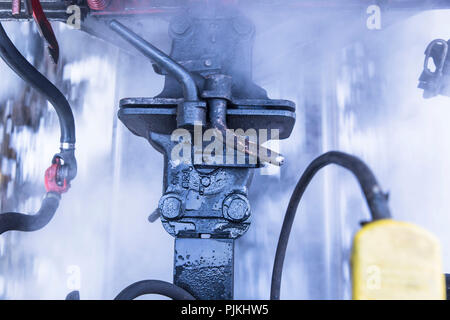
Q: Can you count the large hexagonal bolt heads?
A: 4